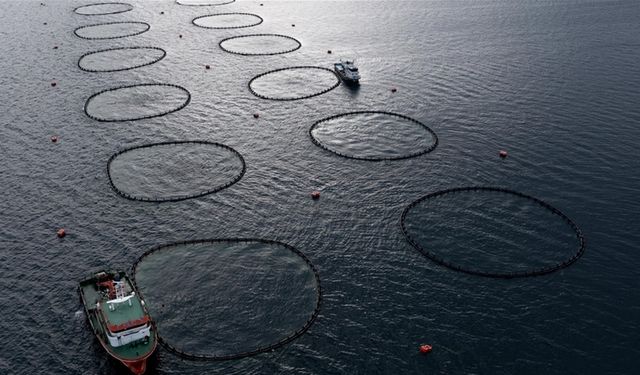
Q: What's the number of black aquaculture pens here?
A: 12